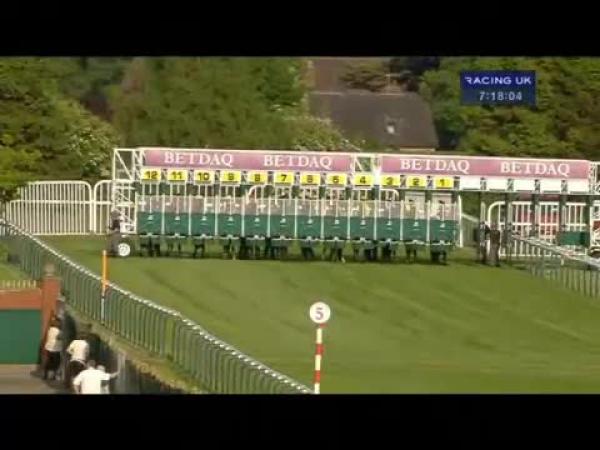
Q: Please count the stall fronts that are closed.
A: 12